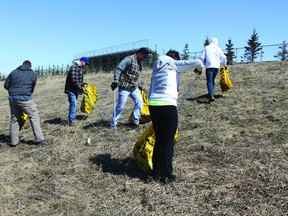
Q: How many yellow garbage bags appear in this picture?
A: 5